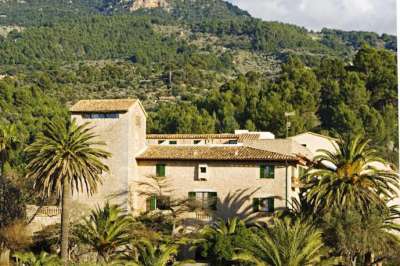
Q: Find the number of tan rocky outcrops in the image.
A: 1